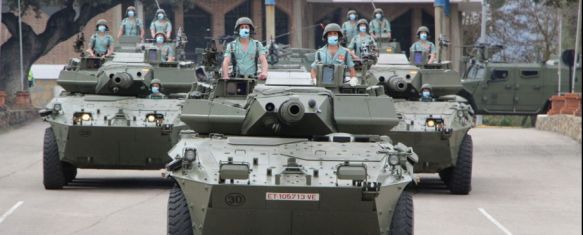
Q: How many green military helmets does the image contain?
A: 12